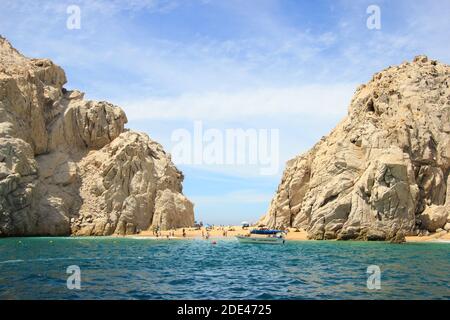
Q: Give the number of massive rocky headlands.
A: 2